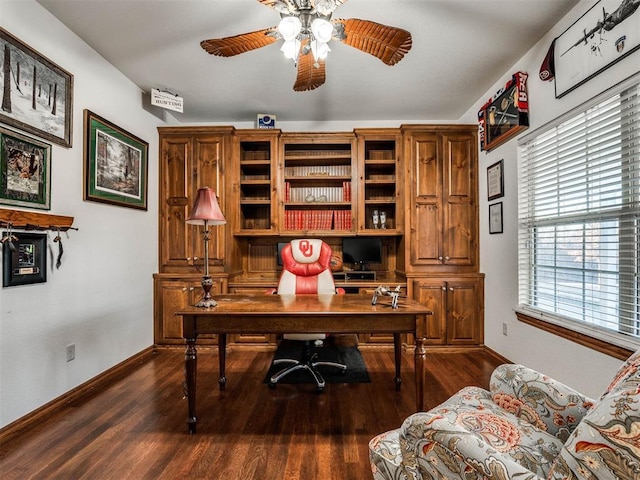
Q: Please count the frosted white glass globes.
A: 4